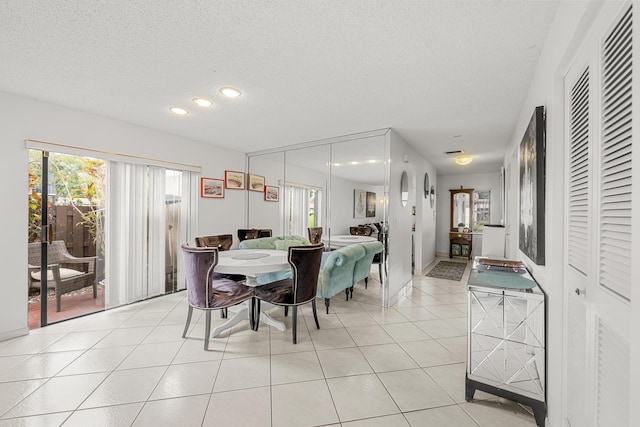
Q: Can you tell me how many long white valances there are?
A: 1